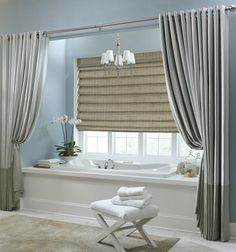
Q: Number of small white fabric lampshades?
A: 5